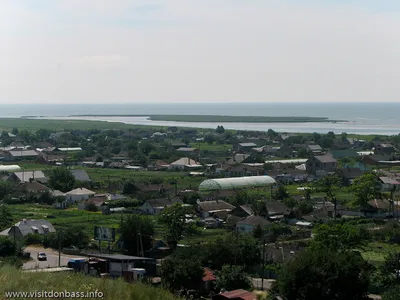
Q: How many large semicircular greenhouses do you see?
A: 1